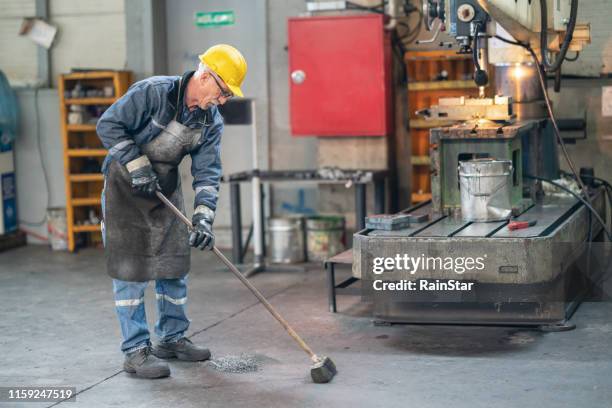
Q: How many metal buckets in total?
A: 3